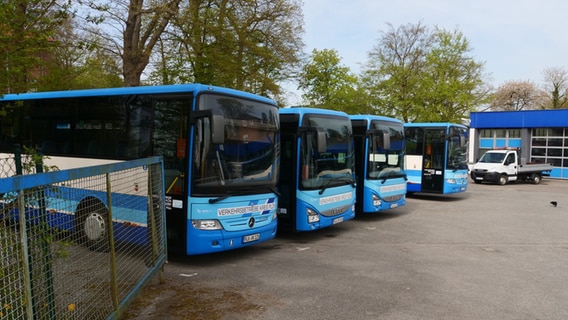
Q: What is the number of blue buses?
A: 4